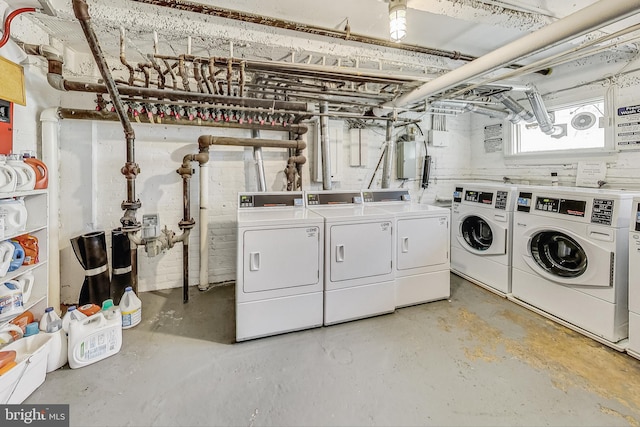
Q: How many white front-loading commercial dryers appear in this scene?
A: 3